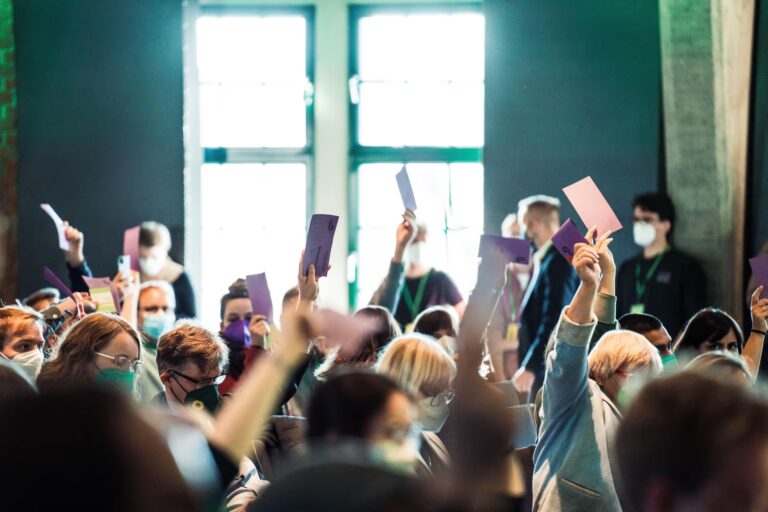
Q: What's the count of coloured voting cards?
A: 12